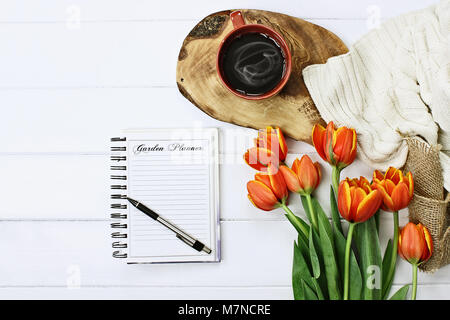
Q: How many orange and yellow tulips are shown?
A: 7